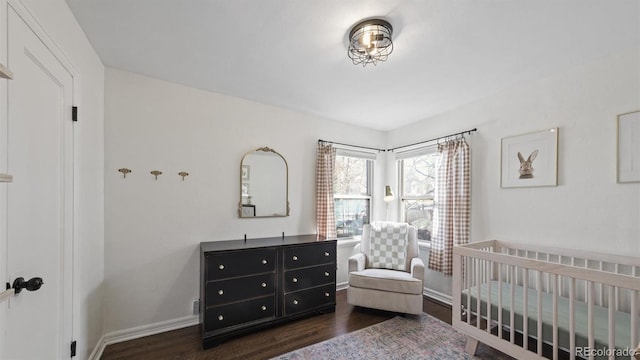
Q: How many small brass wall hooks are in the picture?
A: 3